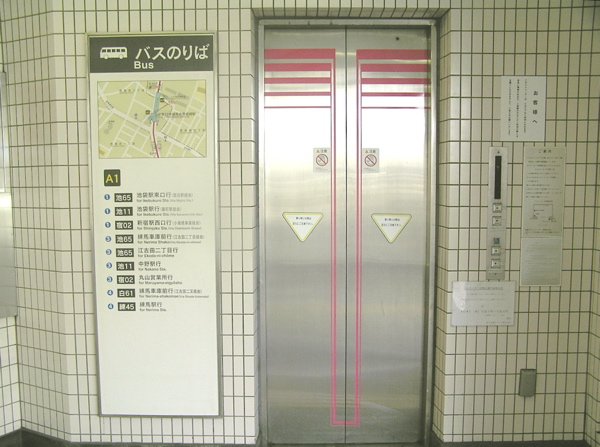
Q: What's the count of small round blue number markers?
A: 9